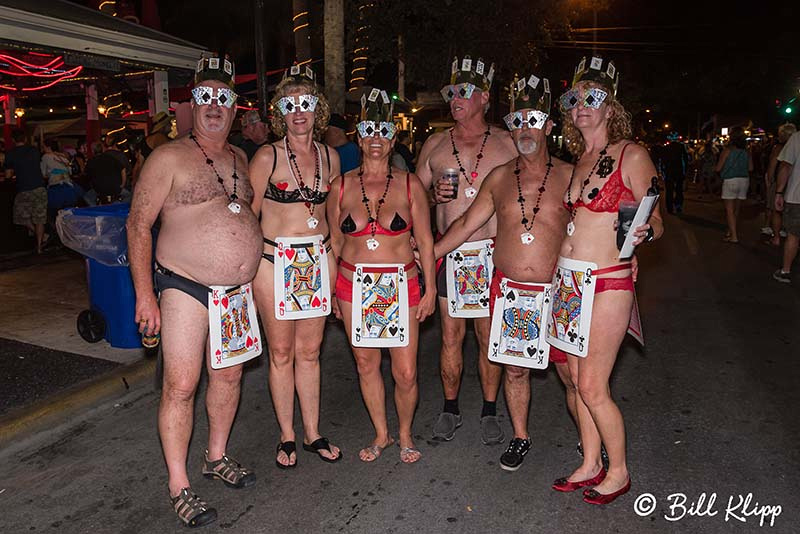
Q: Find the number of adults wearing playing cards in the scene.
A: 6